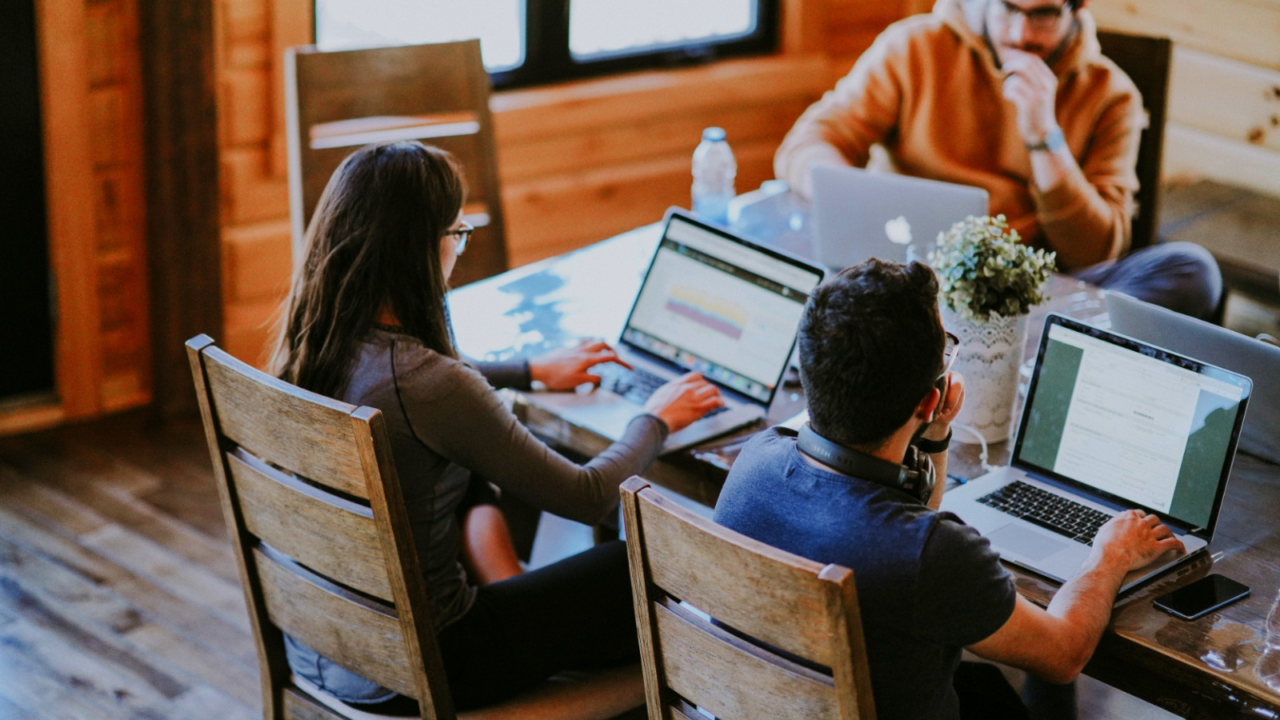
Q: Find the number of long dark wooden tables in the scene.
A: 1